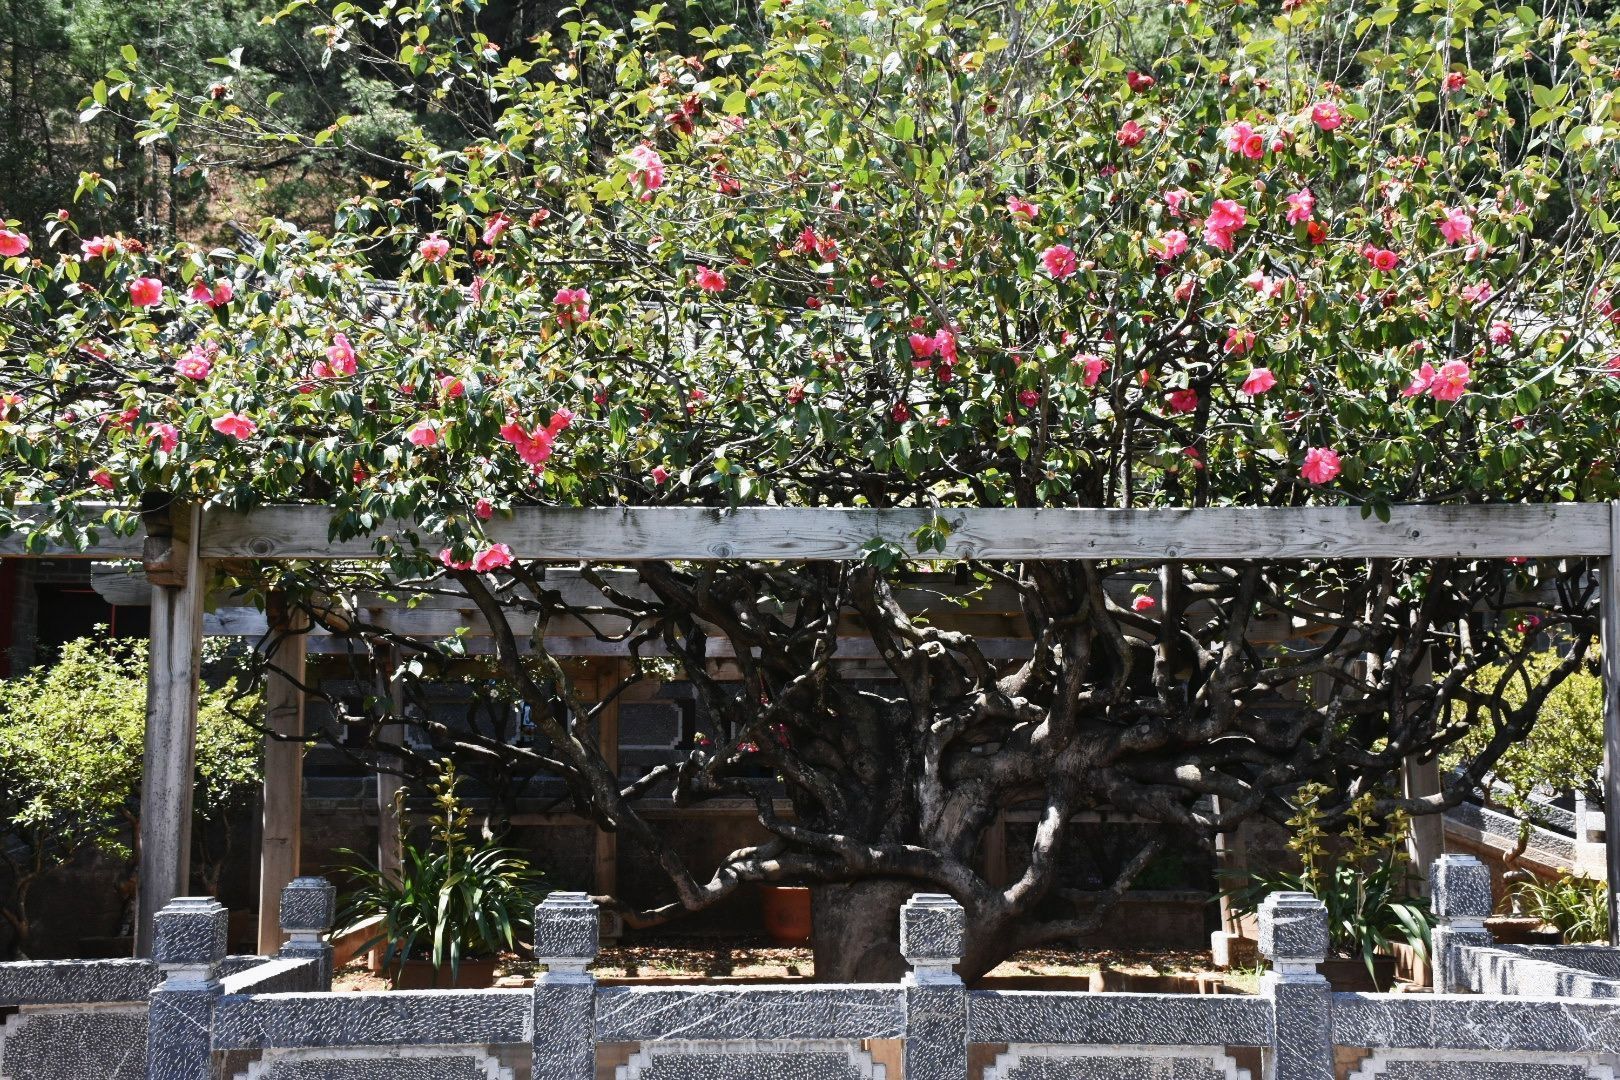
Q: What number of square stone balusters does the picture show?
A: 6